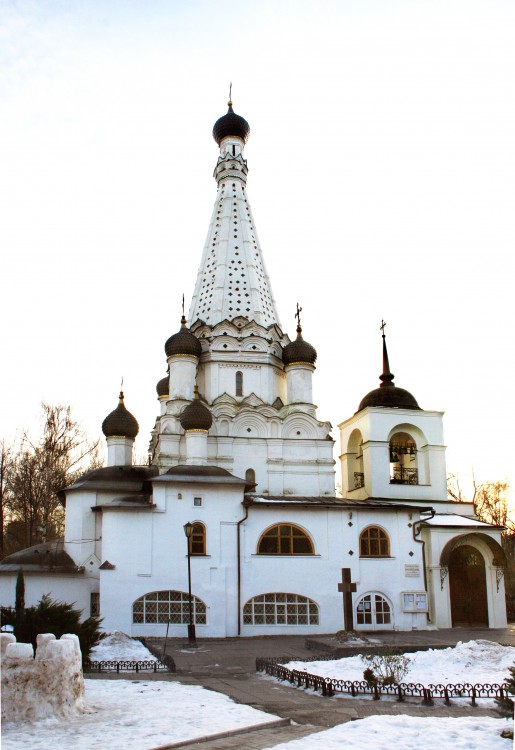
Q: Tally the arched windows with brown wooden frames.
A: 3